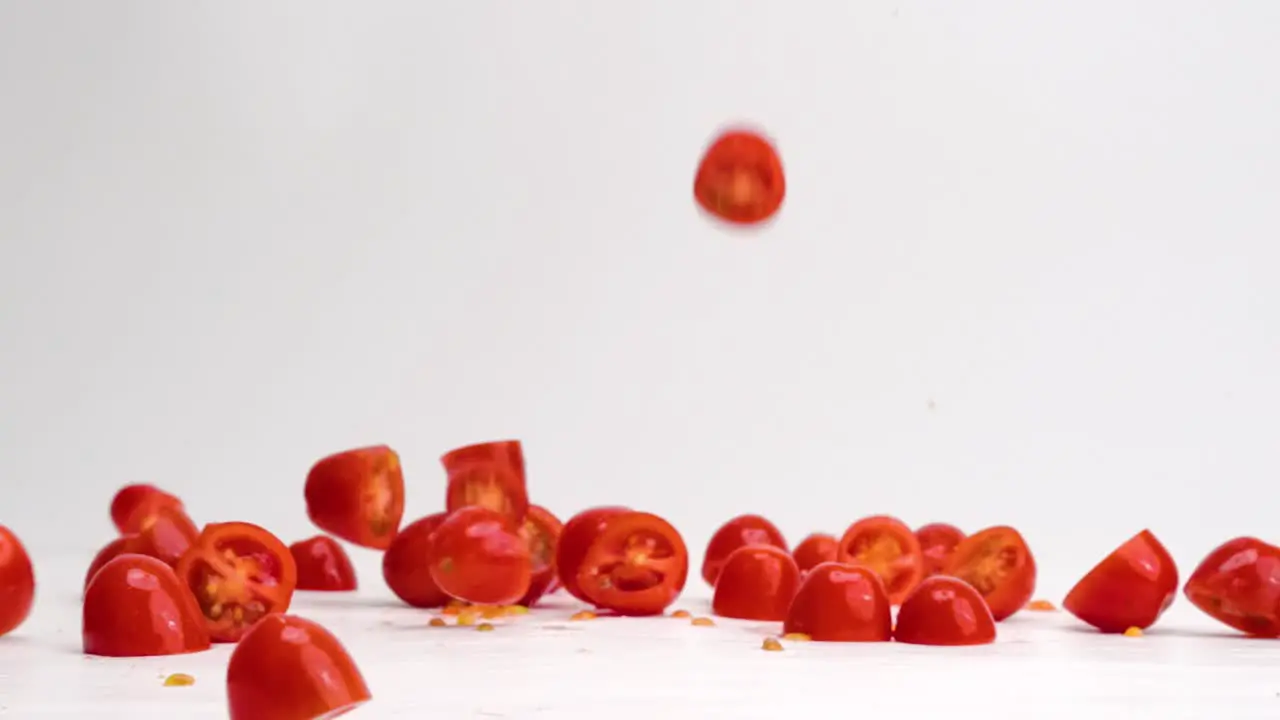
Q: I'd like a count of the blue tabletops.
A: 0